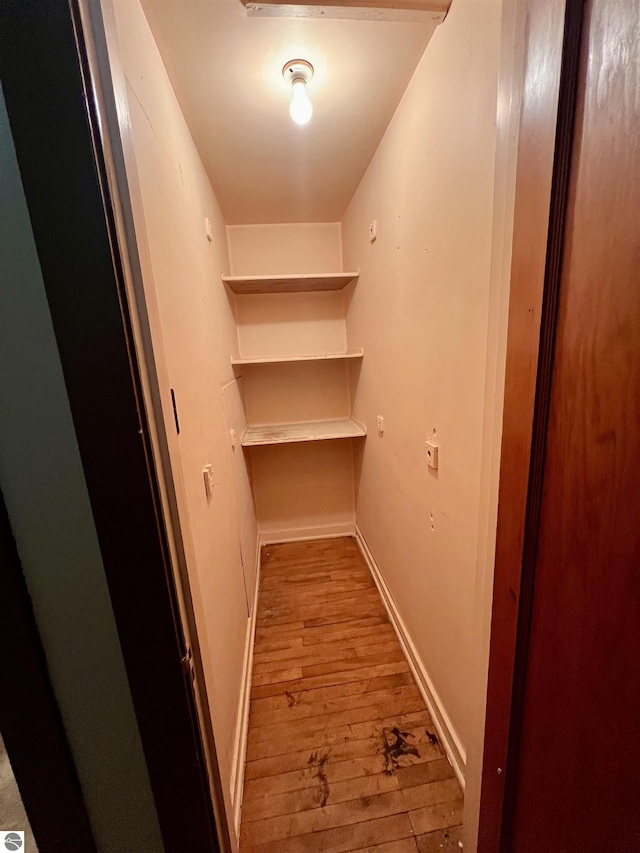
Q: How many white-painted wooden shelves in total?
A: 3